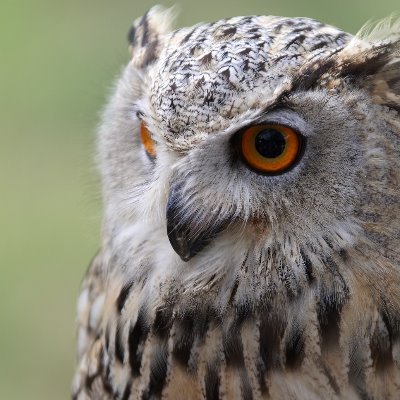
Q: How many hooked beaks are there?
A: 1